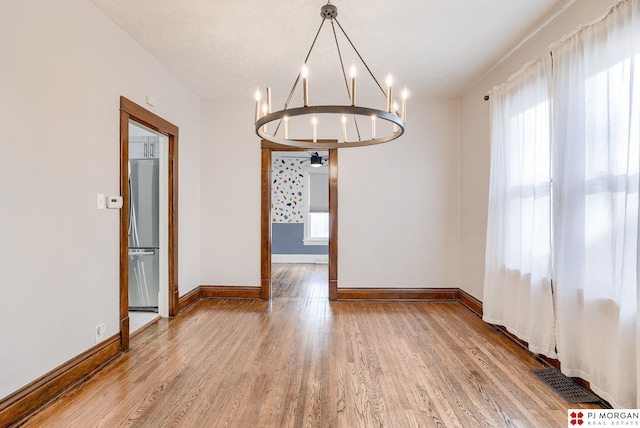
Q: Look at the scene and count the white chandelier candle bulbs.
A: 11